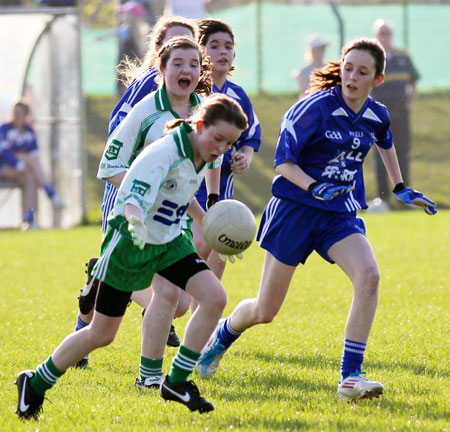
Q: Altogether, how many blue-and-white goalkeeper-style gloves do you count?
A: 2